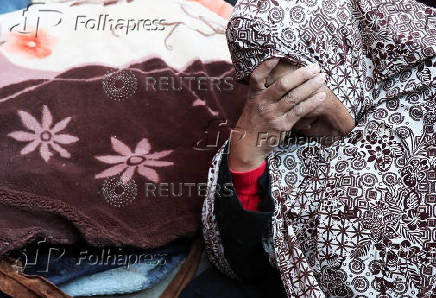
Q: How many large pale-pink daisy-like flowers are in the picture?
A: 2